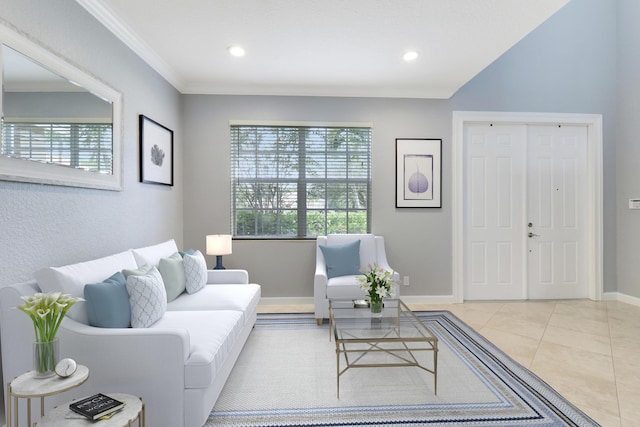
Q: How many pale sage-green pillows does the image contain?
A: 2